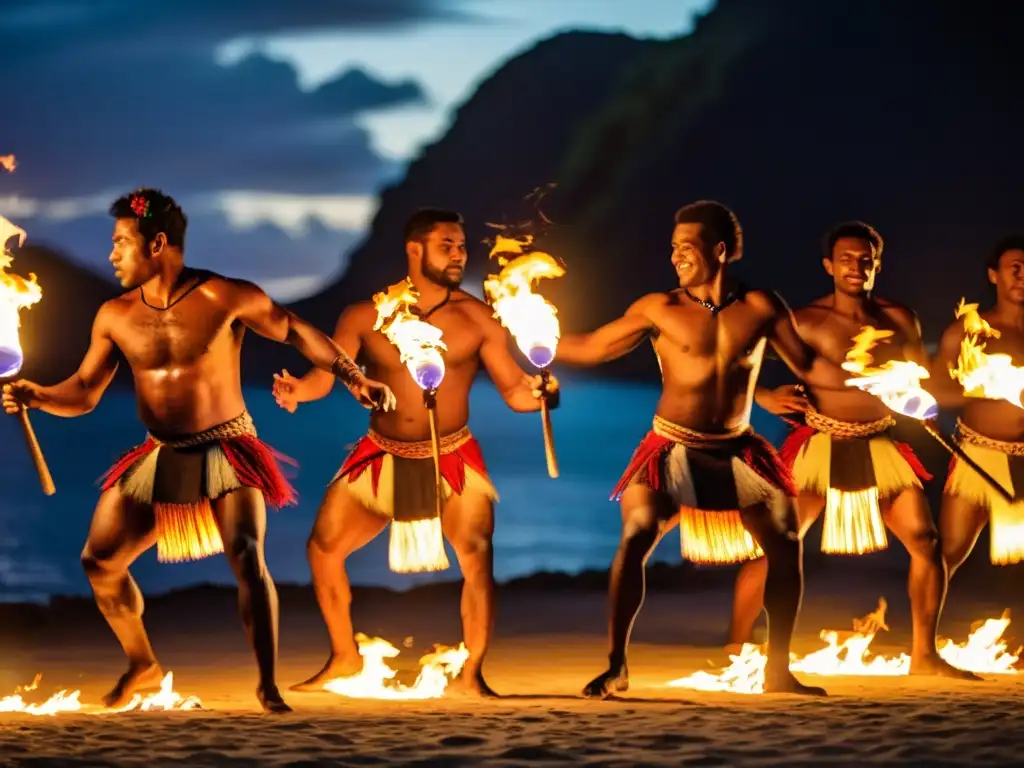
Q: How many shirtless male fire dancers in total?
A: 5